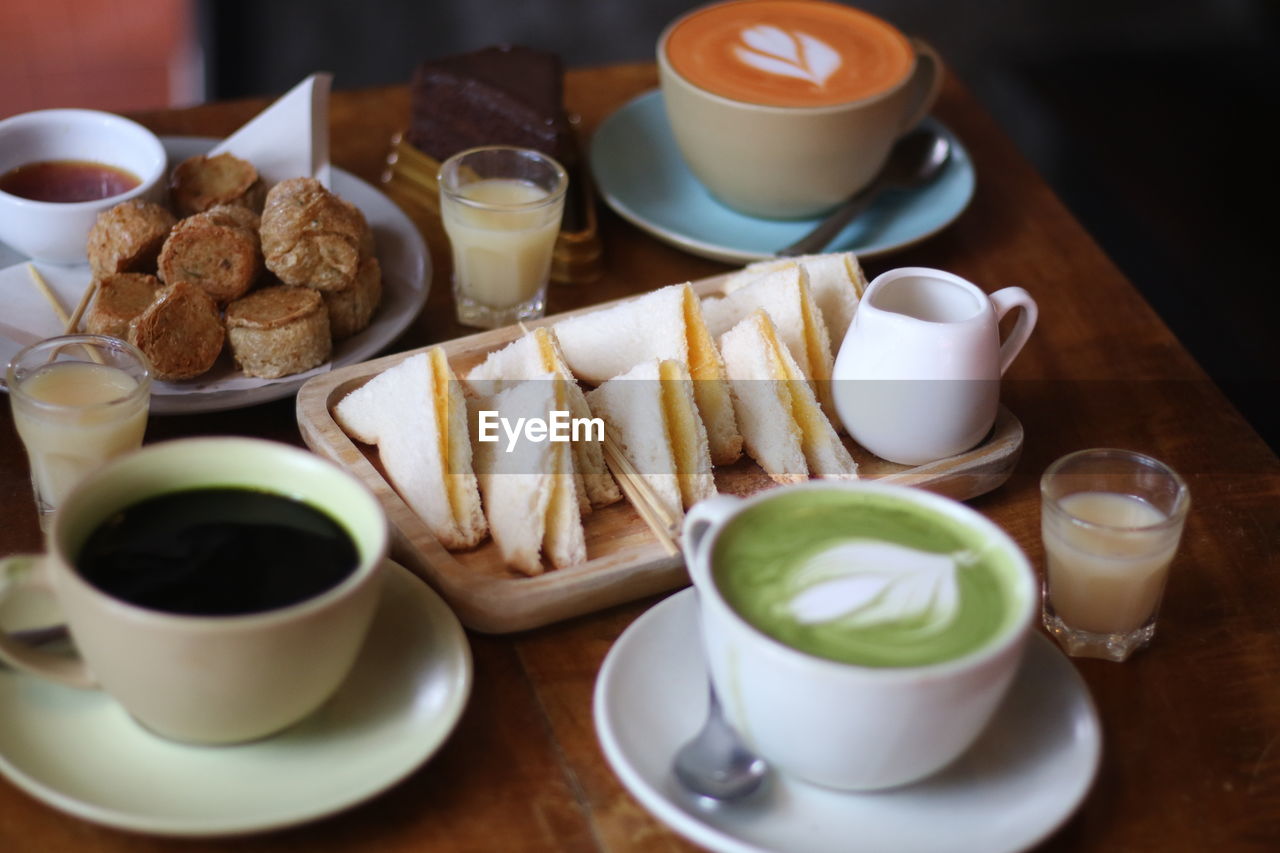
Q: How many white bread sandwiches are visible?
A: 8